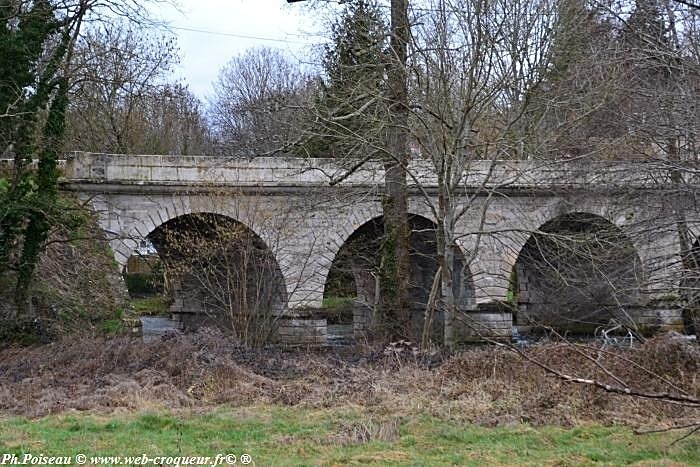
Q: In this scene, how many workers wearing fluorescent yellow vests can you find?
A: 0